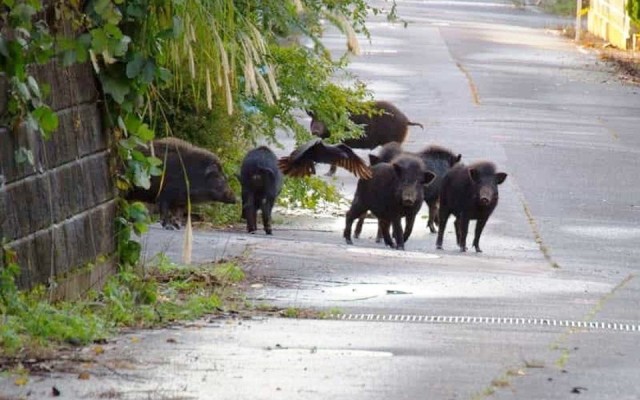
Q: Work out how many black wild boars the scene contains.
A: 7